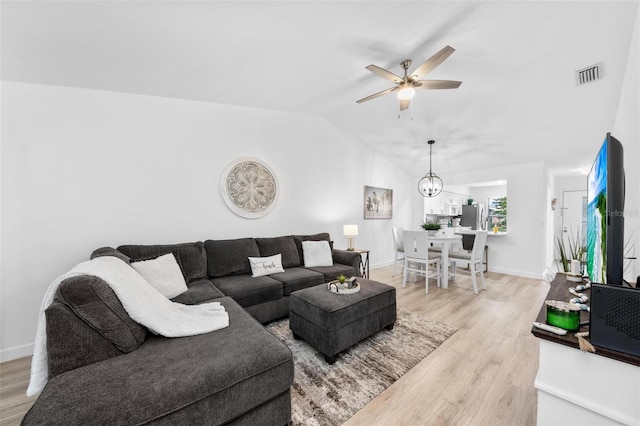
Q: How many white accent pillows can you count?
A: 3